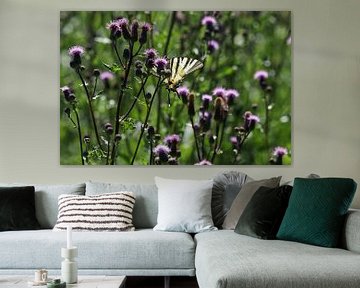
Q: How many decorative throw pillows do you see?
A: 7